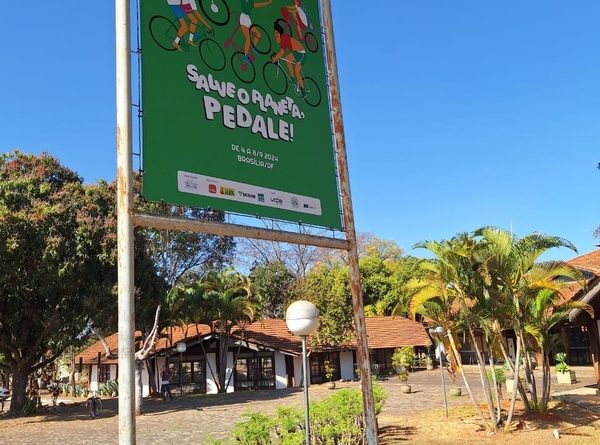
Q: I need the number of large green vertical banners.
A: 1